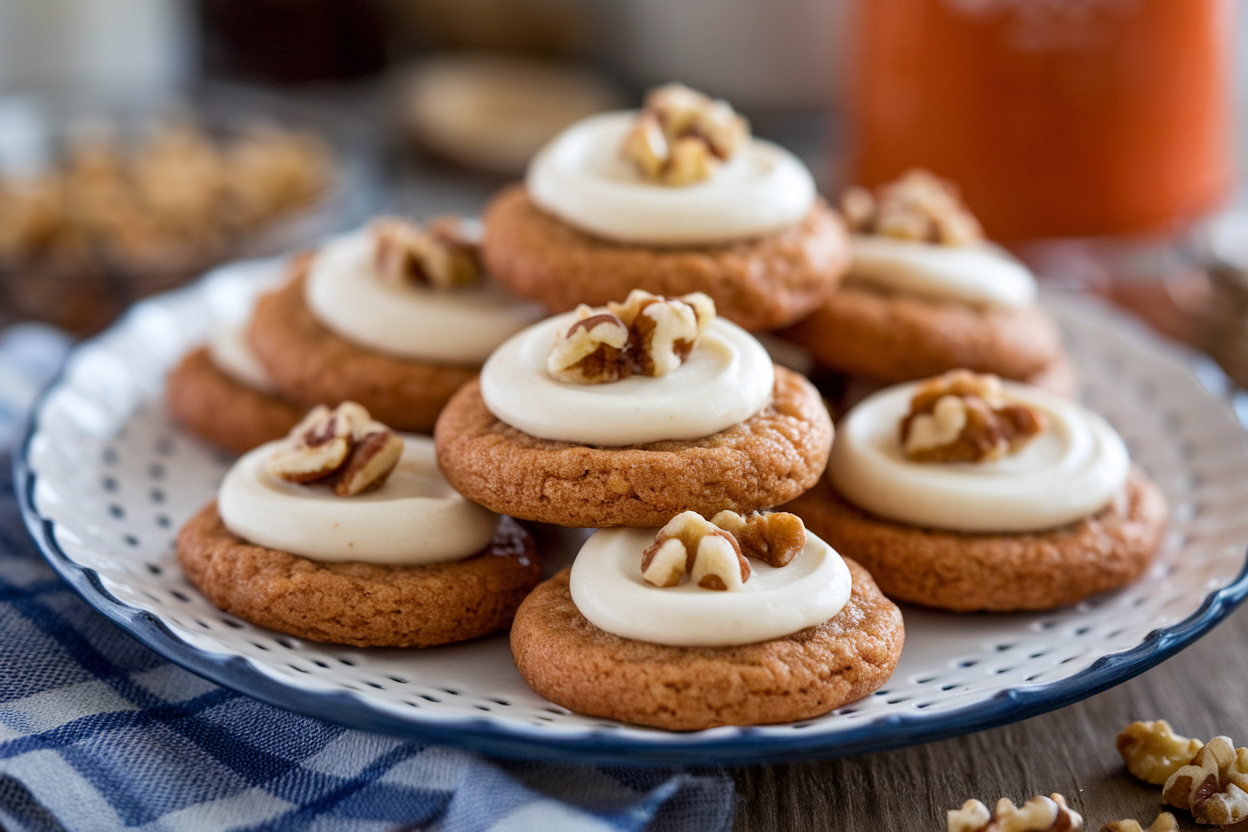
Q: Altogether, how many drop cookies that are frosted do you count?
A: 8